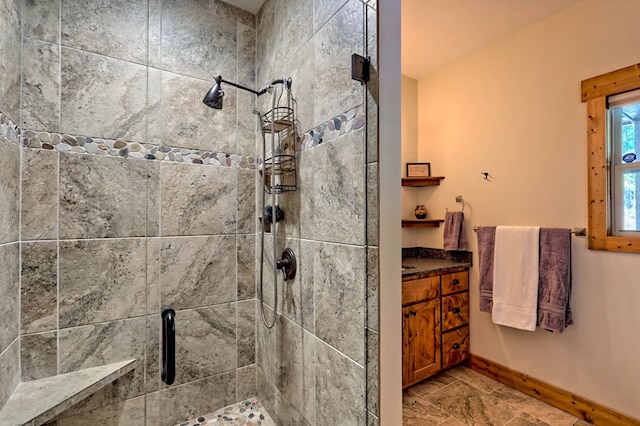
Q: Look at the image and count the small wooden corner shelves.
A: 2